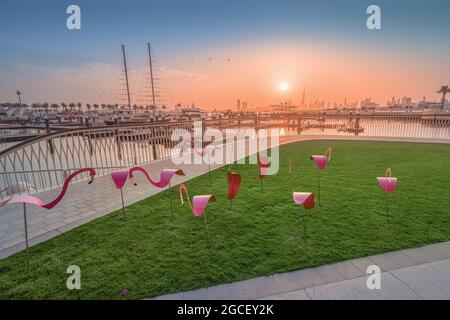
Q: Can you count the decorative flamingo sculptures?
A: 10